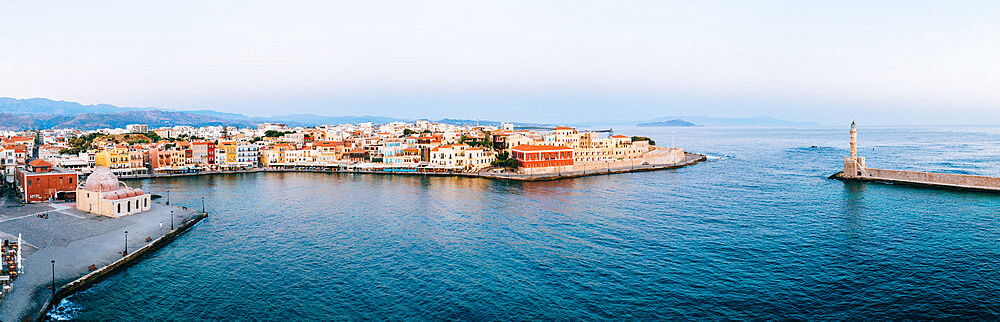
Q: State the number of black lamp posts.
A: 5